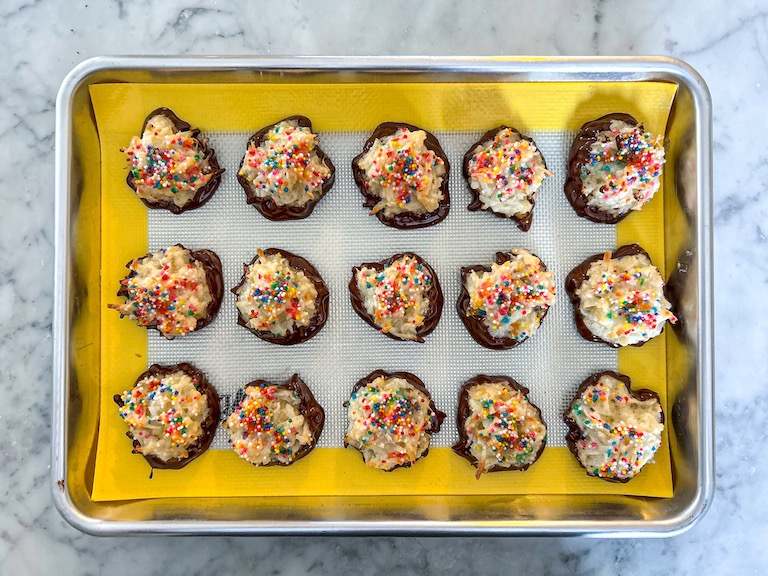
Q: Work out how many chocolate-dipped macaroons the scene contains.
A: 15